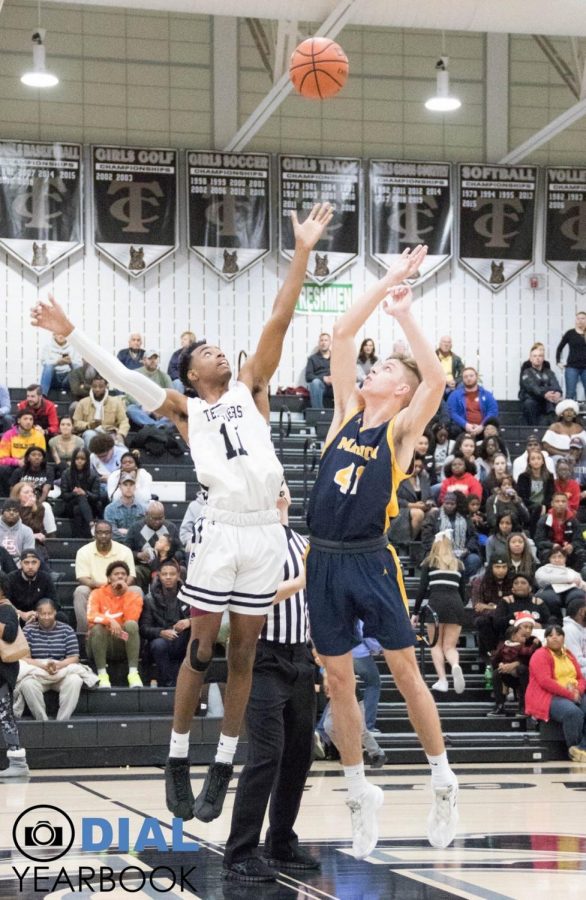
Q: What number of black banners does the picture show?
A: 7